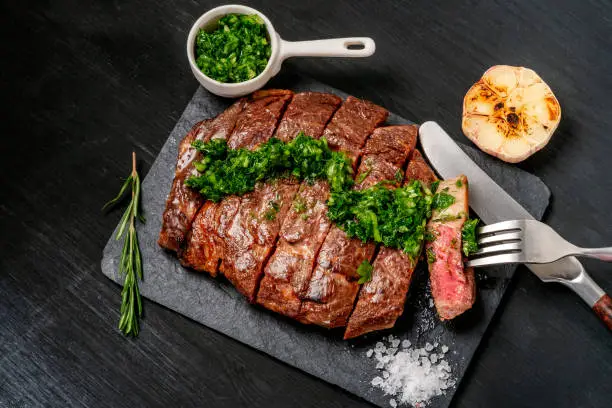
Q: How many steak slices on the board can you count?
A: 7